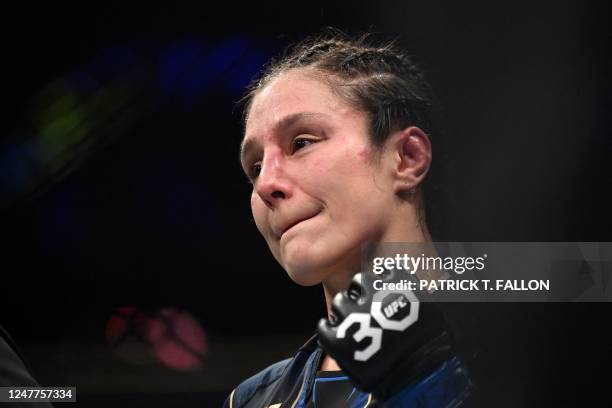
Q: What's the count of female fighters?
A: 1